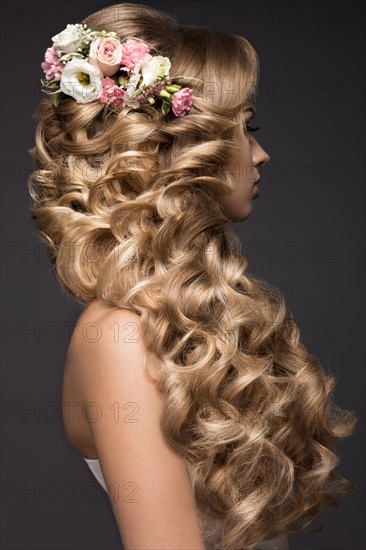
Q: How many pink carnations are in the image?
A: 4